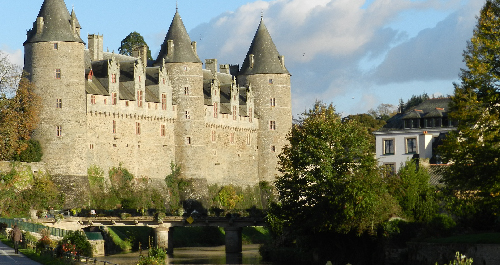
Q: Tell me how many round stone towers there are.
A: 3